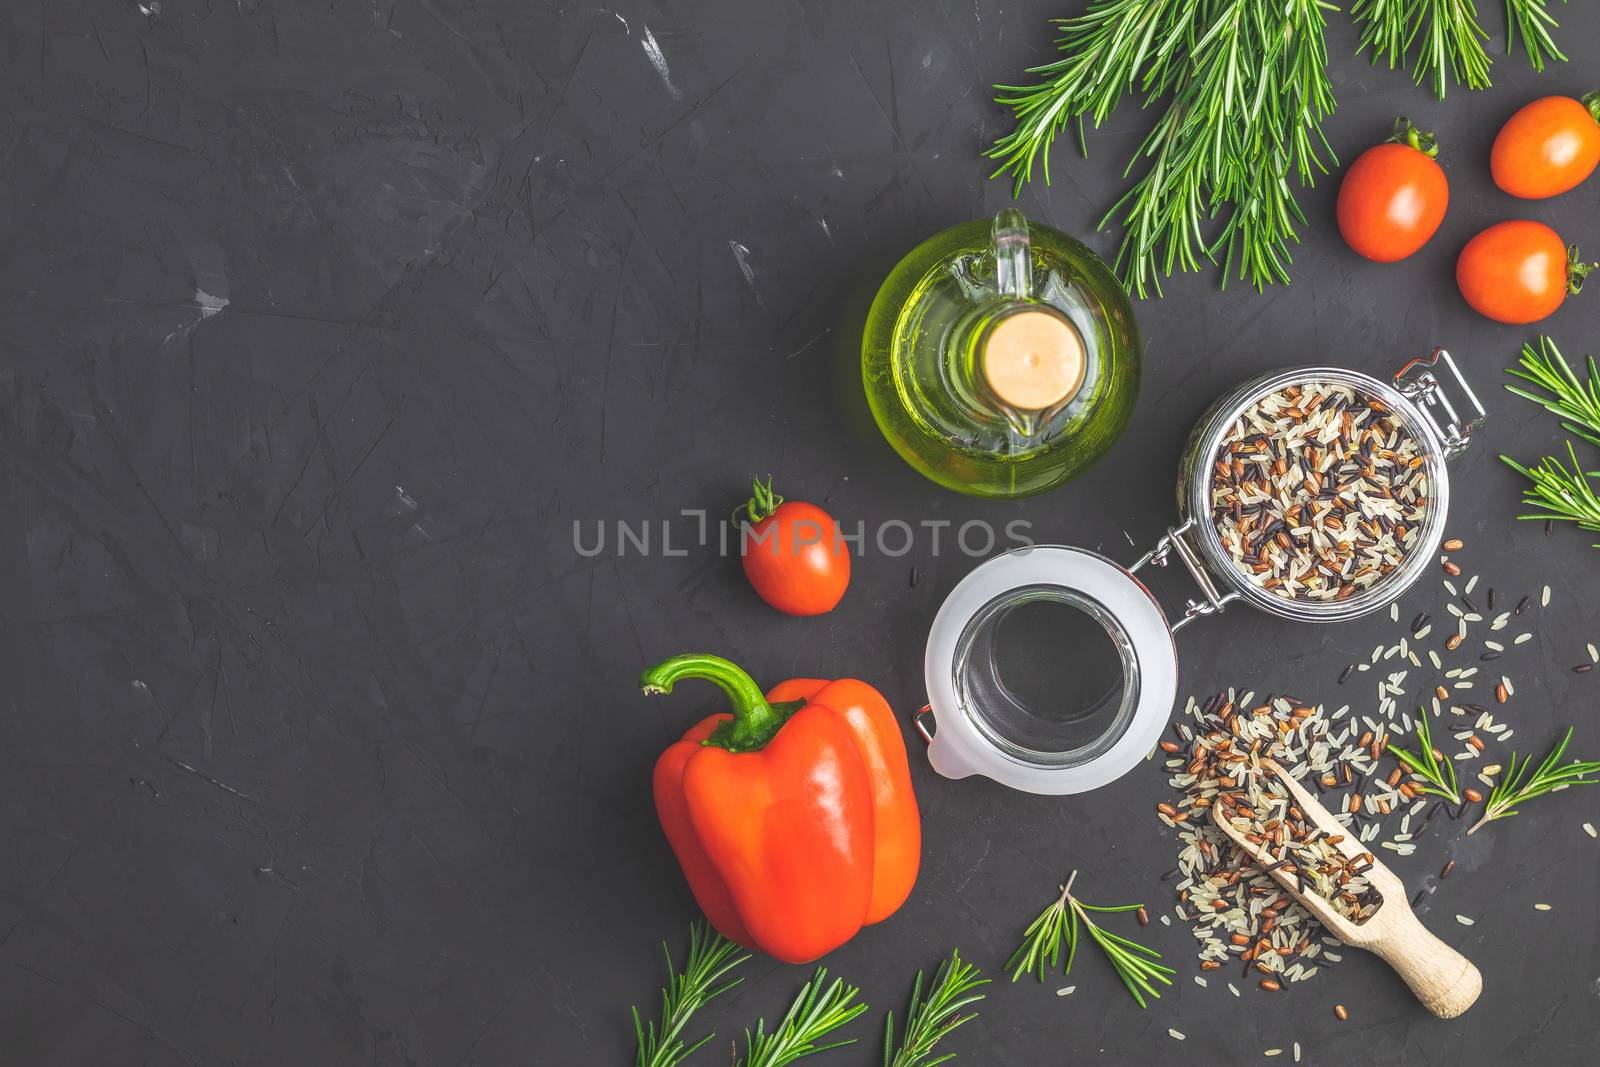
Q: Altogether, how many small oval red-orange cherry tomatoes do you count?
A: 4